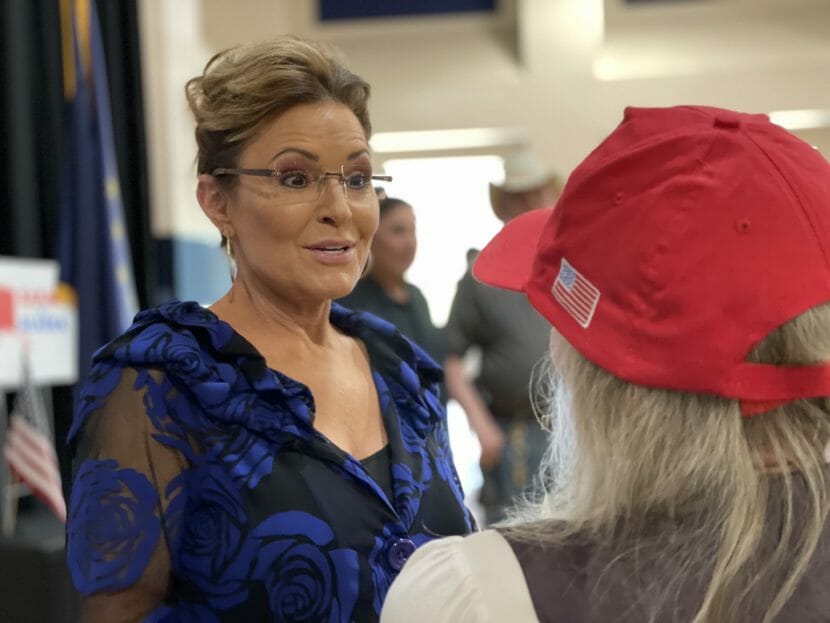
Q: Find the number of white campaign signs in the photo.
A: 1